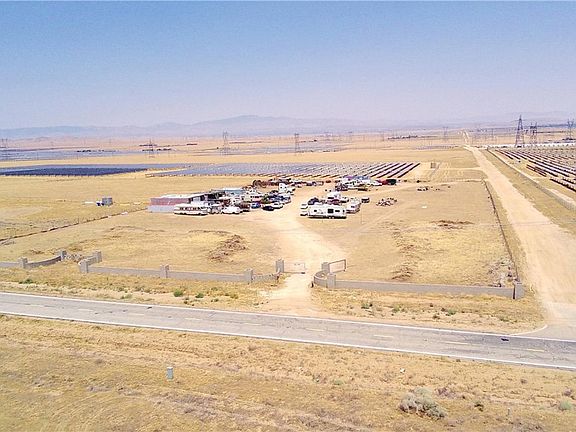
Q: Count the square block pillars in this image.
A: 10